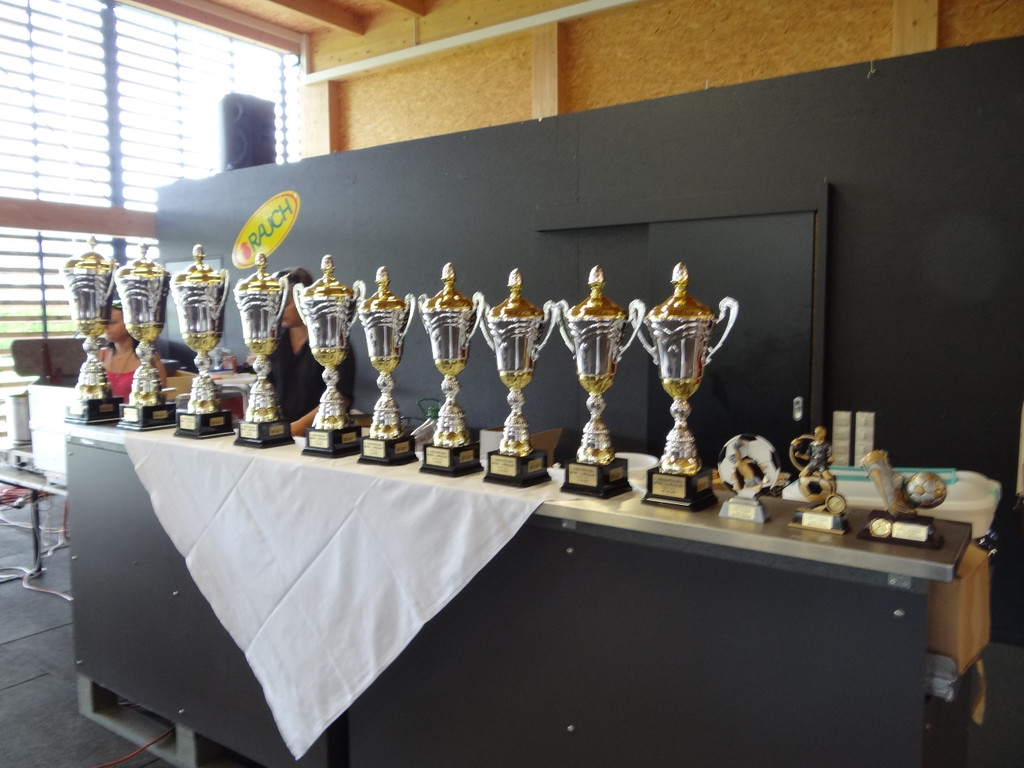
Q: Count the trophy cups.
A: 10